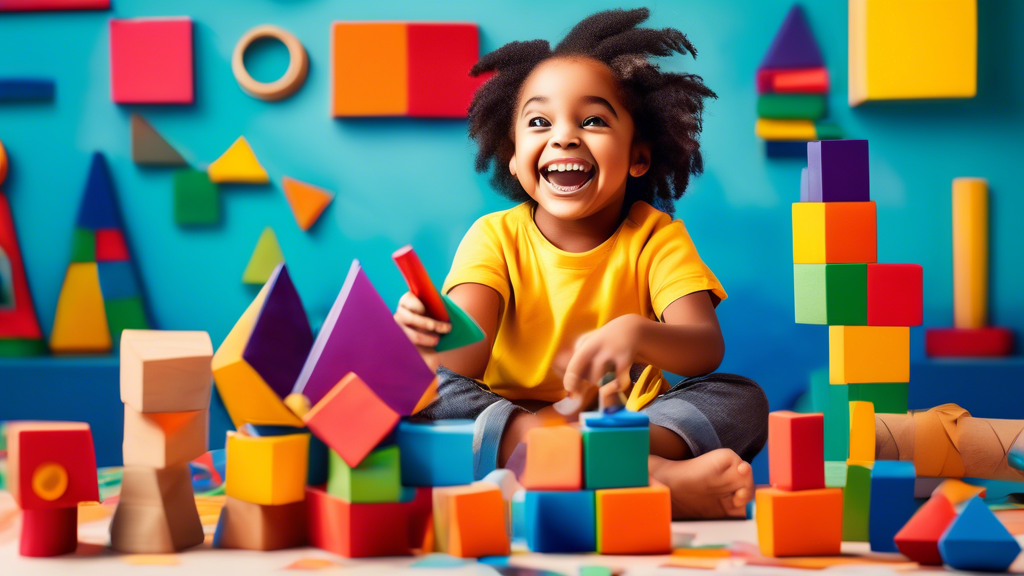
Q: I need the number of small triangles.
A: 4